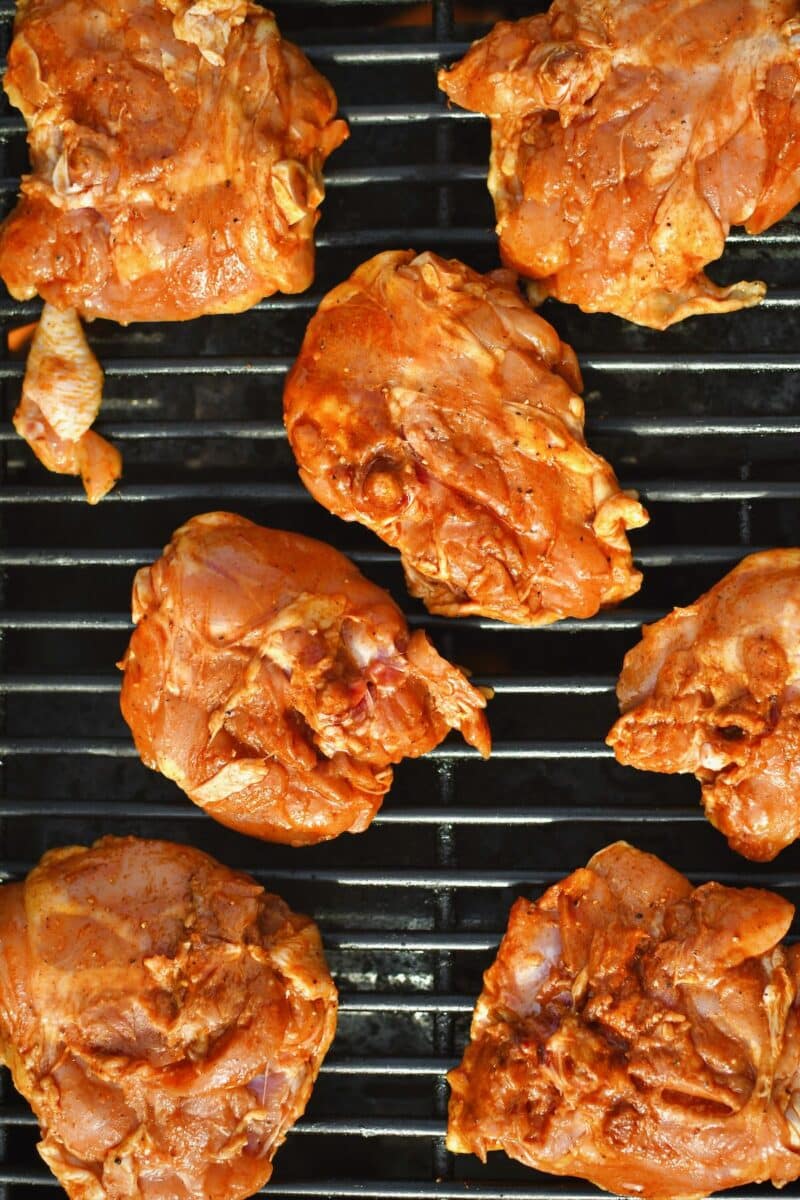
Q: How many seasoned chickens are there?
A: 7